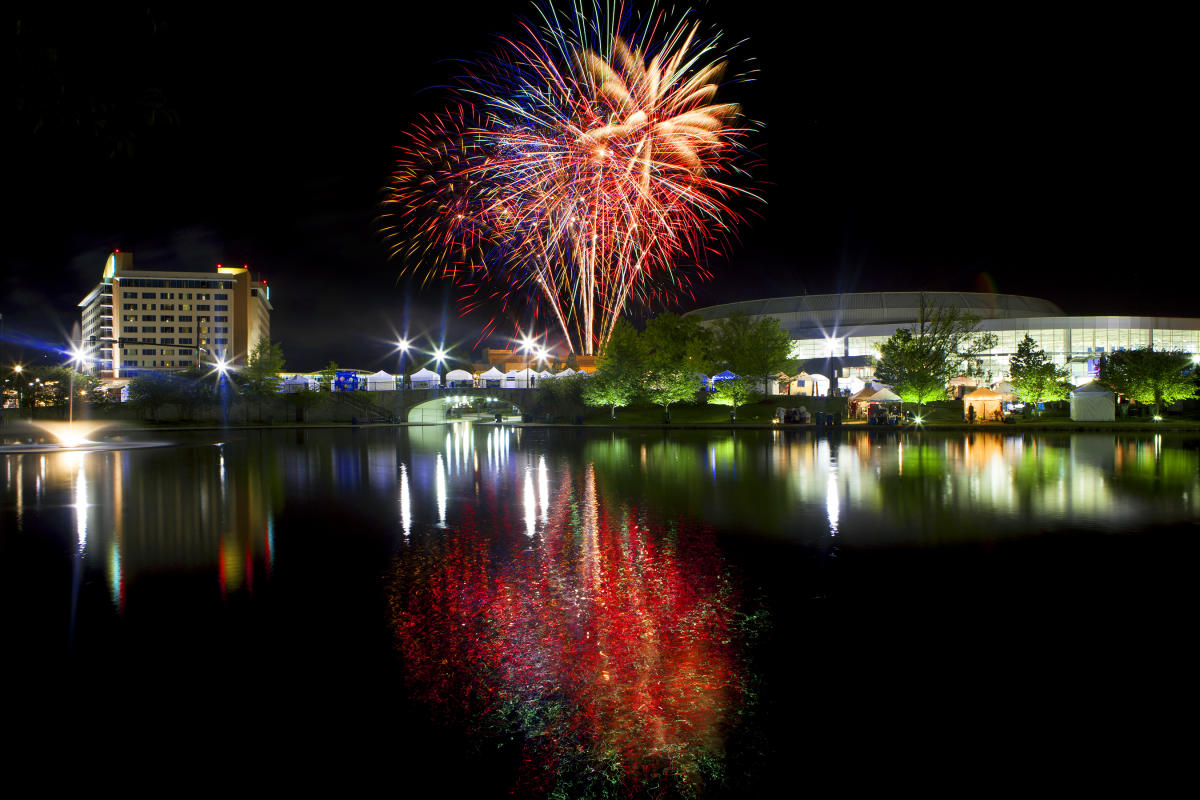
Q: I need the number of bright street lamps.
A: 7